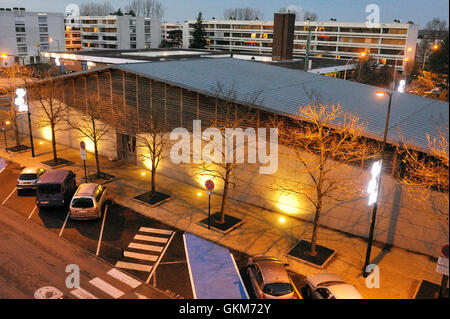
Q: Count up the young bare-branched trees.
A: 7